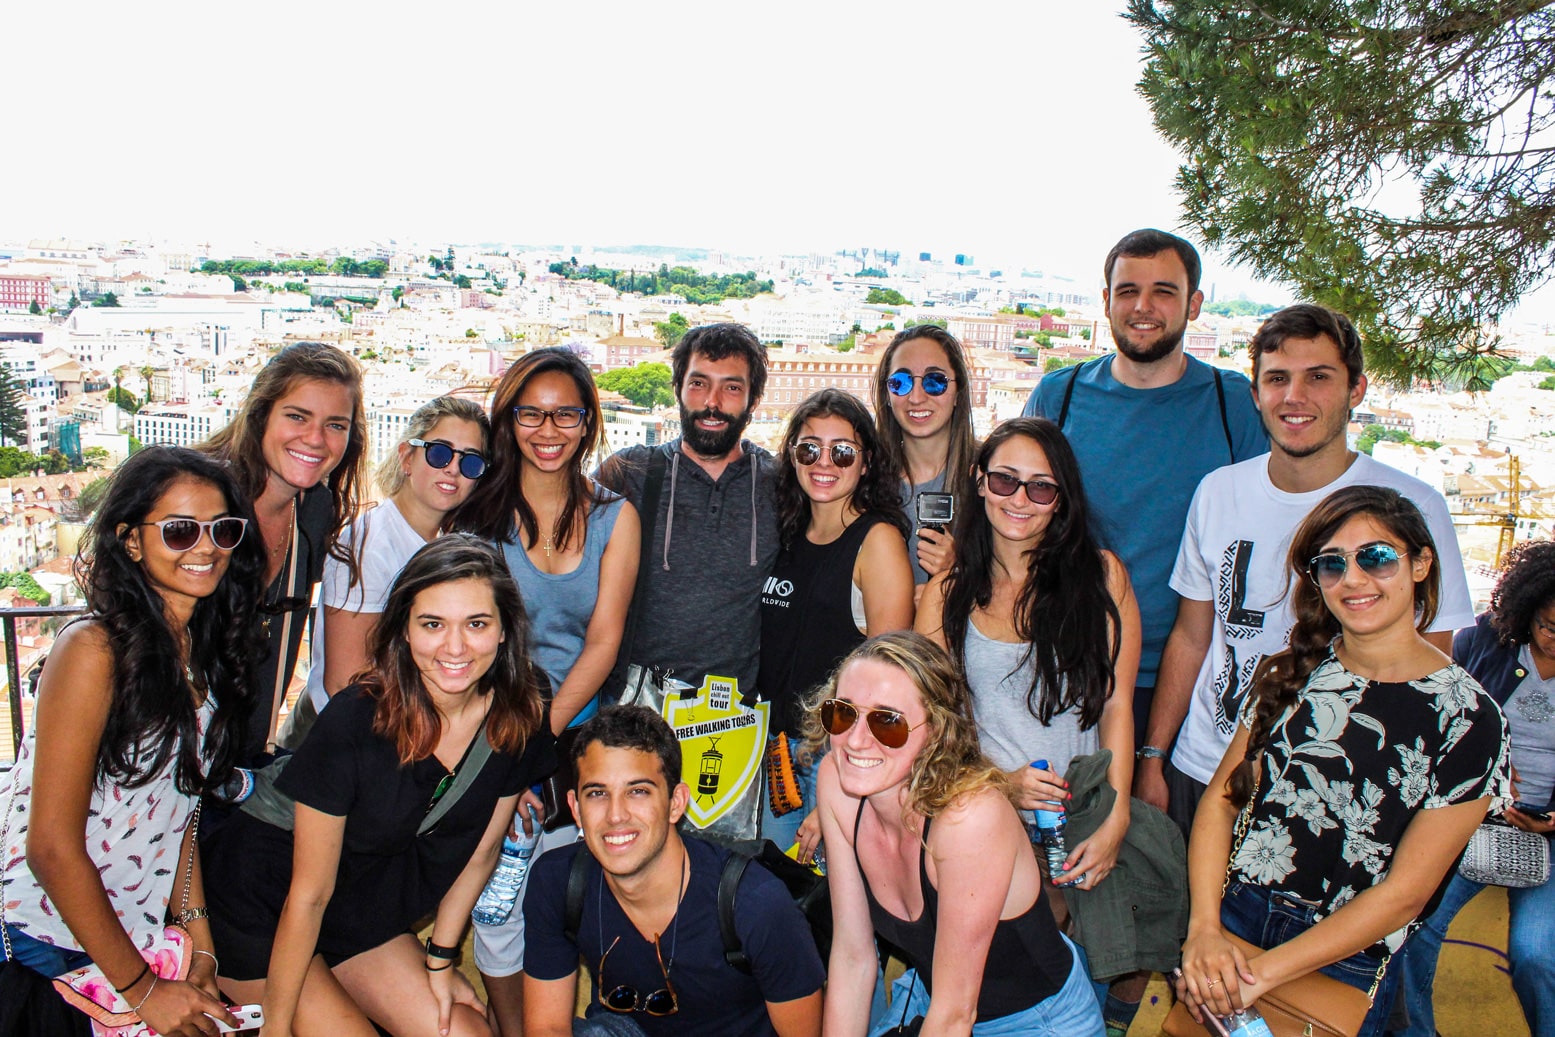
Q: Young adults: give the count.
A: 14